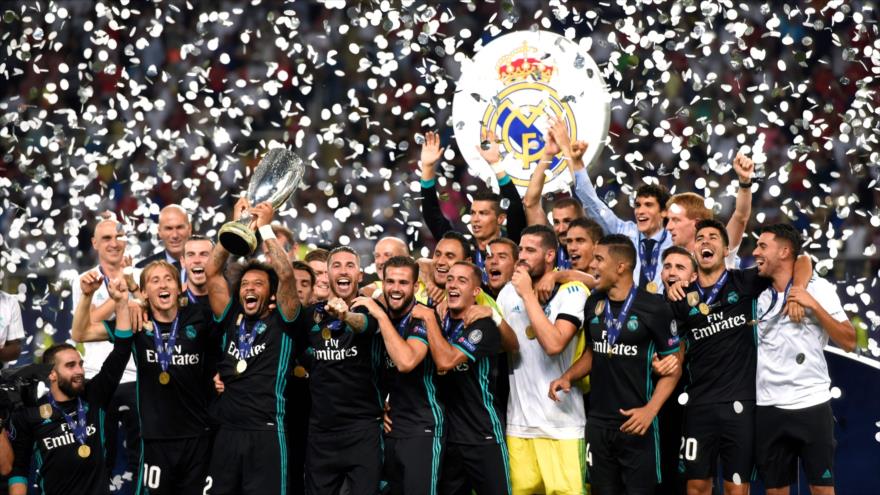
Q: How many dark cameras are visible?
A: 1